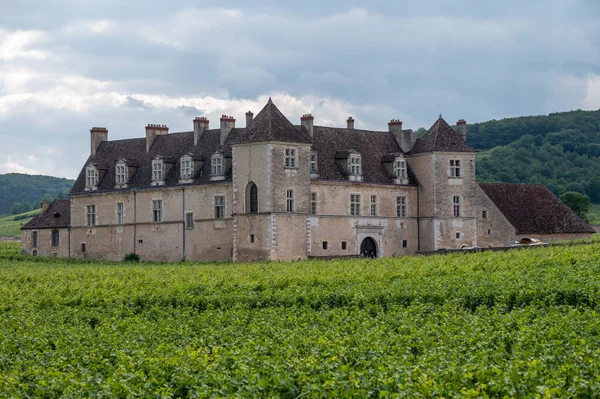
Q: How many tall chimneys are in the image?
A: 9